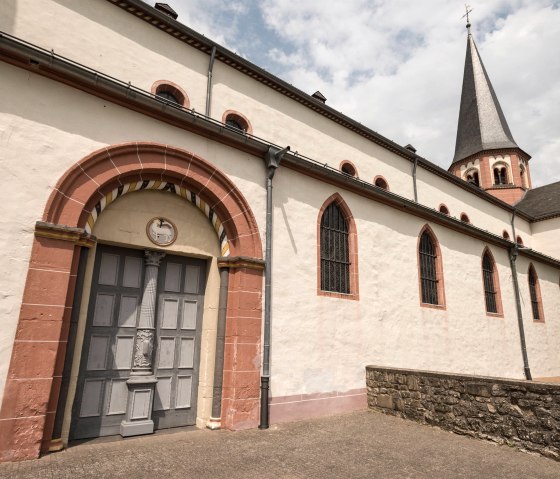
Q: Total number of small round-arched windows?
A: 8